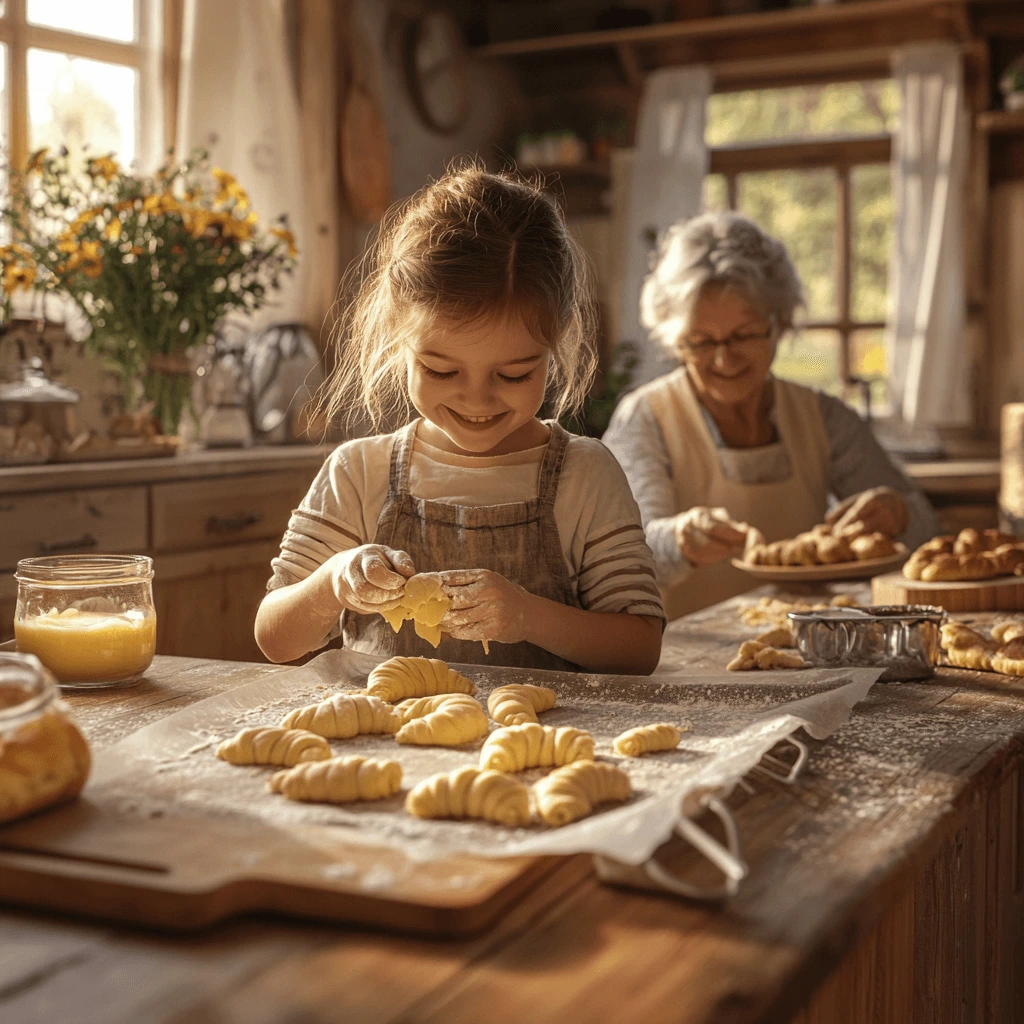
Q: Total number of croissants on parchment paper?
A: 10